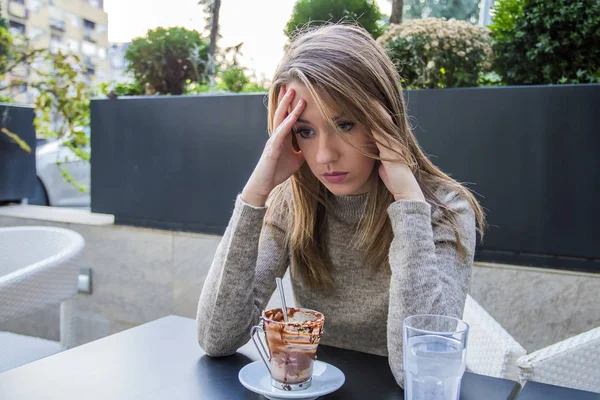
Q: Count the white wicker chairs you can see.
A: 3